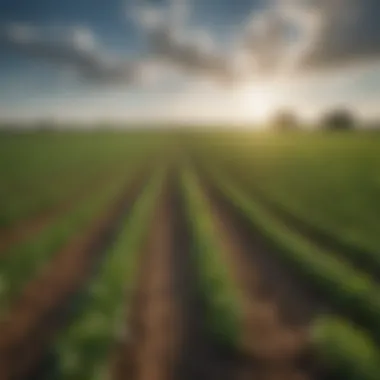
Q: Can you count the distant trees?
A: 2